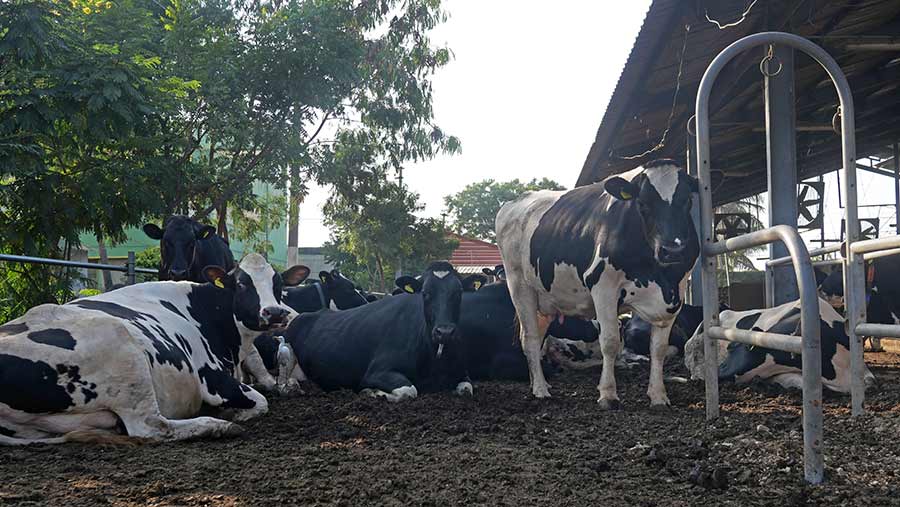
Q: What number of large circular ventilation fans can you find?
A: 3